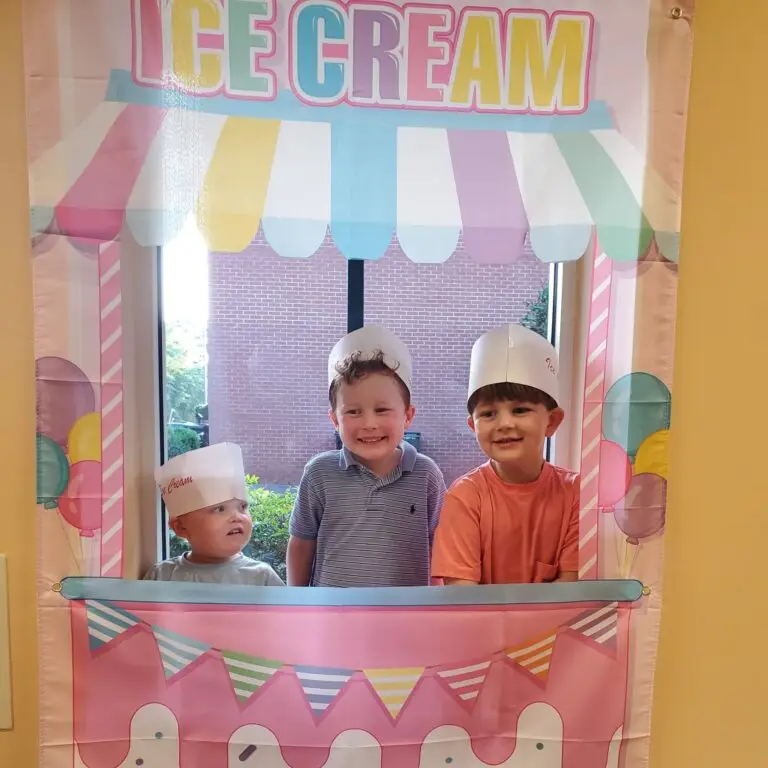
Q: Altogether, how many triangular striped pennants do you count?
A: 8